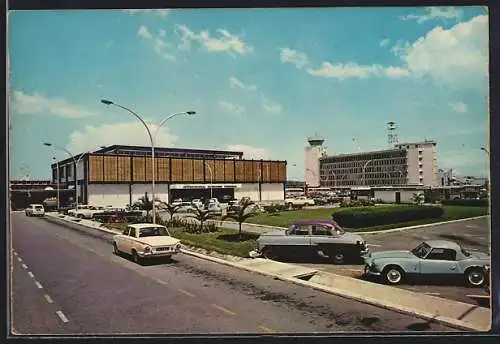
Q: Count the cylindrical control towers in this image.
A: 1